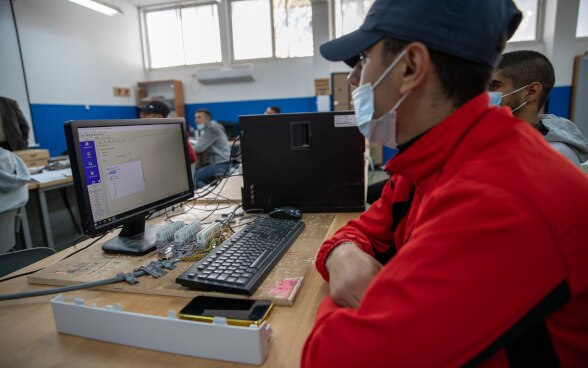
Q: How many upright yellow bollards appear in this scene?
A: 0